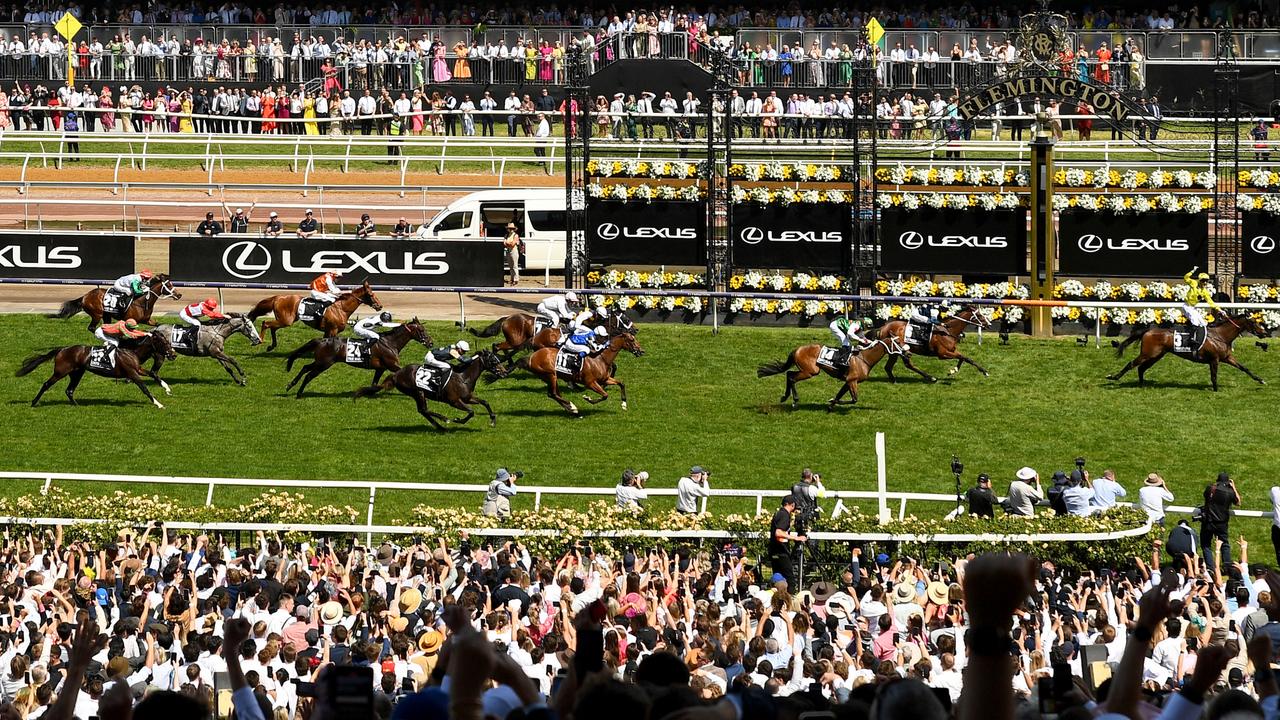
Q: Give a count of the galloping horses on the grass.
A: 12